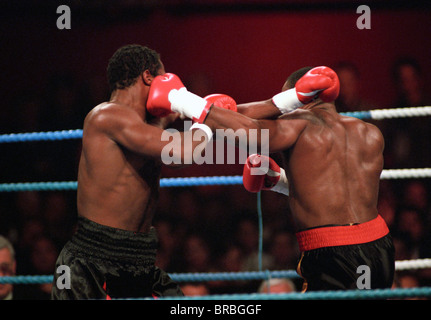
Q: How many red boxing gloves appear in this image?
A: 4